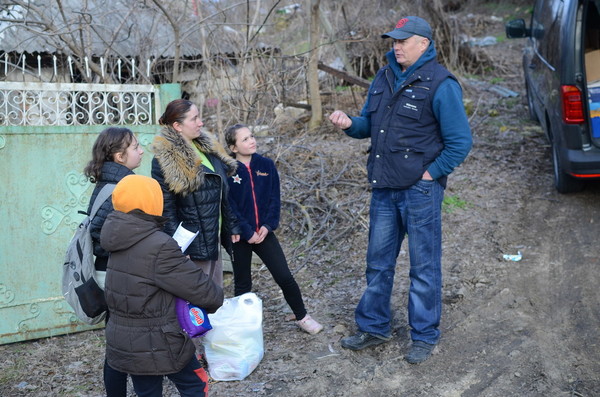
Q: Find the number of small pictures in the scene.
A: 0